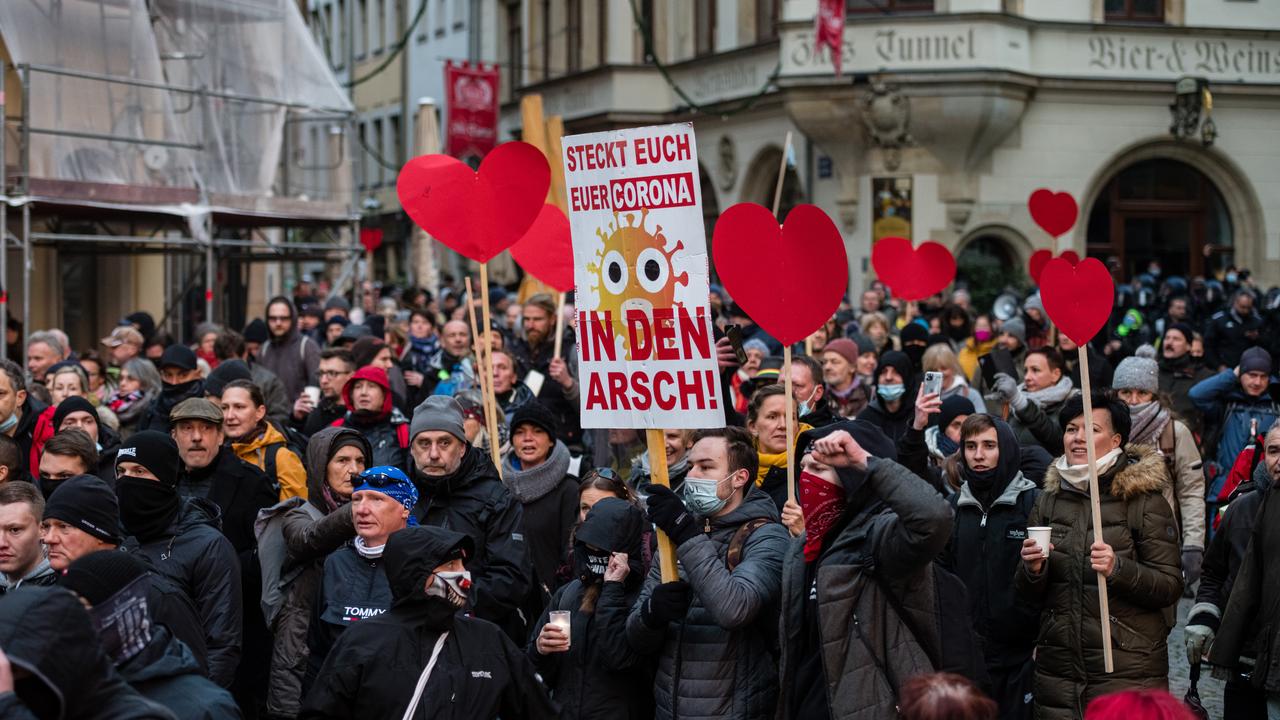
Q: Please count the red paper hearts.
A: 8